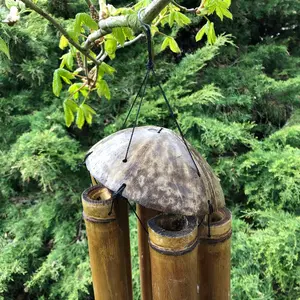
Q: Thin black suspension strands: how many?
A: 3